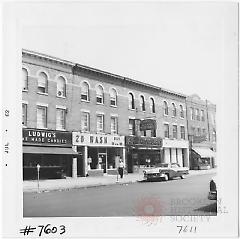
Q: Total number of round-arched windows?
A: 12